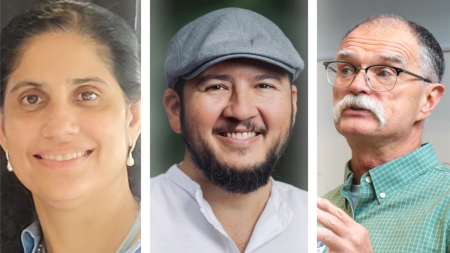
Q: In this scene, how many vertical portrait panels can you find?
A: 3